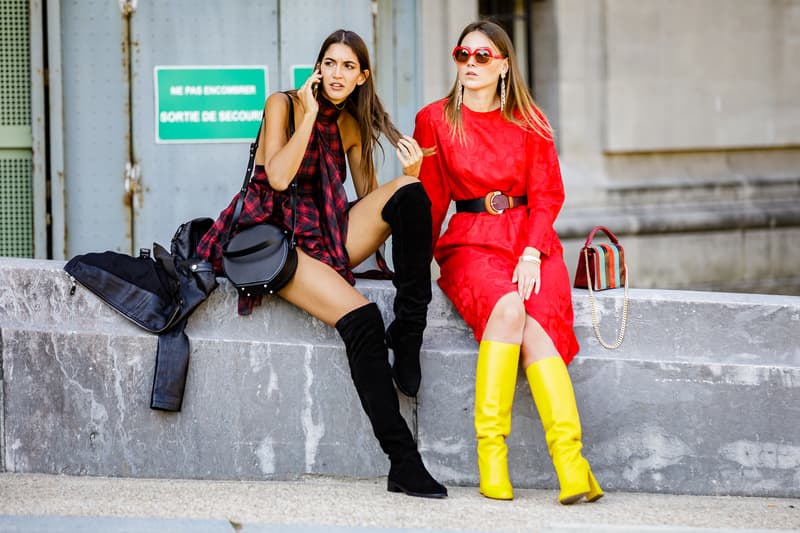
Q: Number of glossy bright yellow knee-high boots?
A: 2